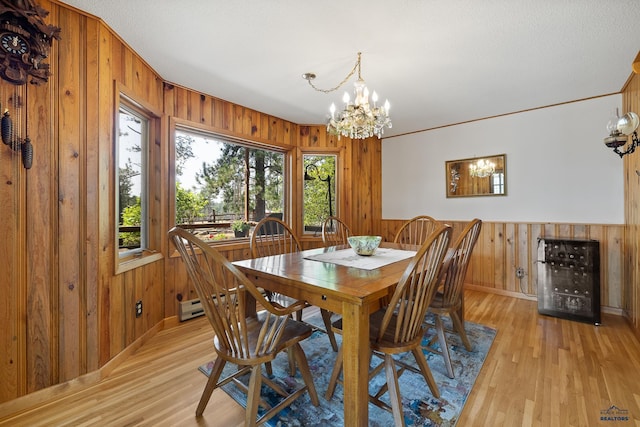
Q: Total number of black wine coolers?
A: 1